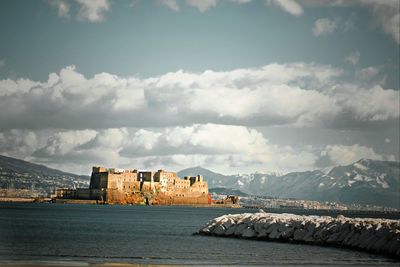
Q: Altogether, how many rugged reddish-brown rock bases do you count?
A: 1